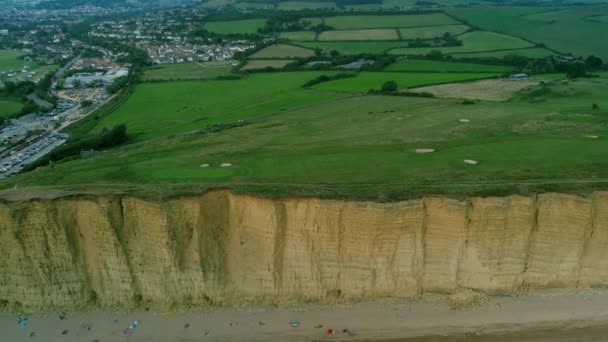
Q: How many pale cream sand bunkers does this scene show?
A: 5